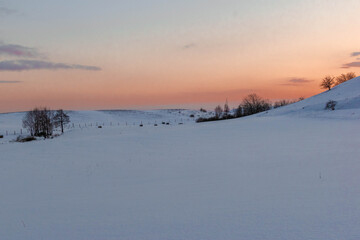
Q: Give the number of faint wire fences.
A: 1